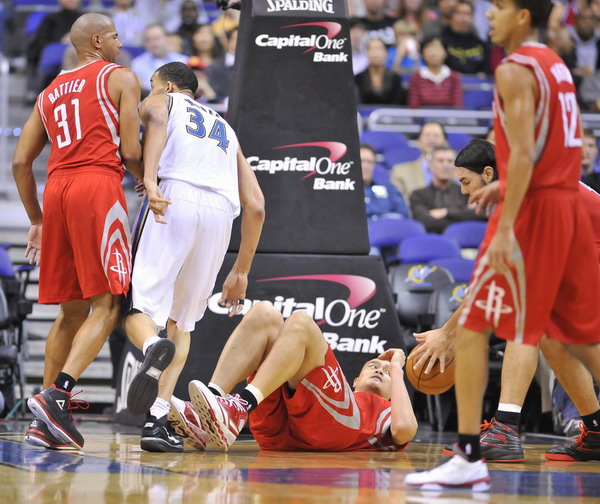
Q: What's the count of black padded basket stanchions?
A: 1